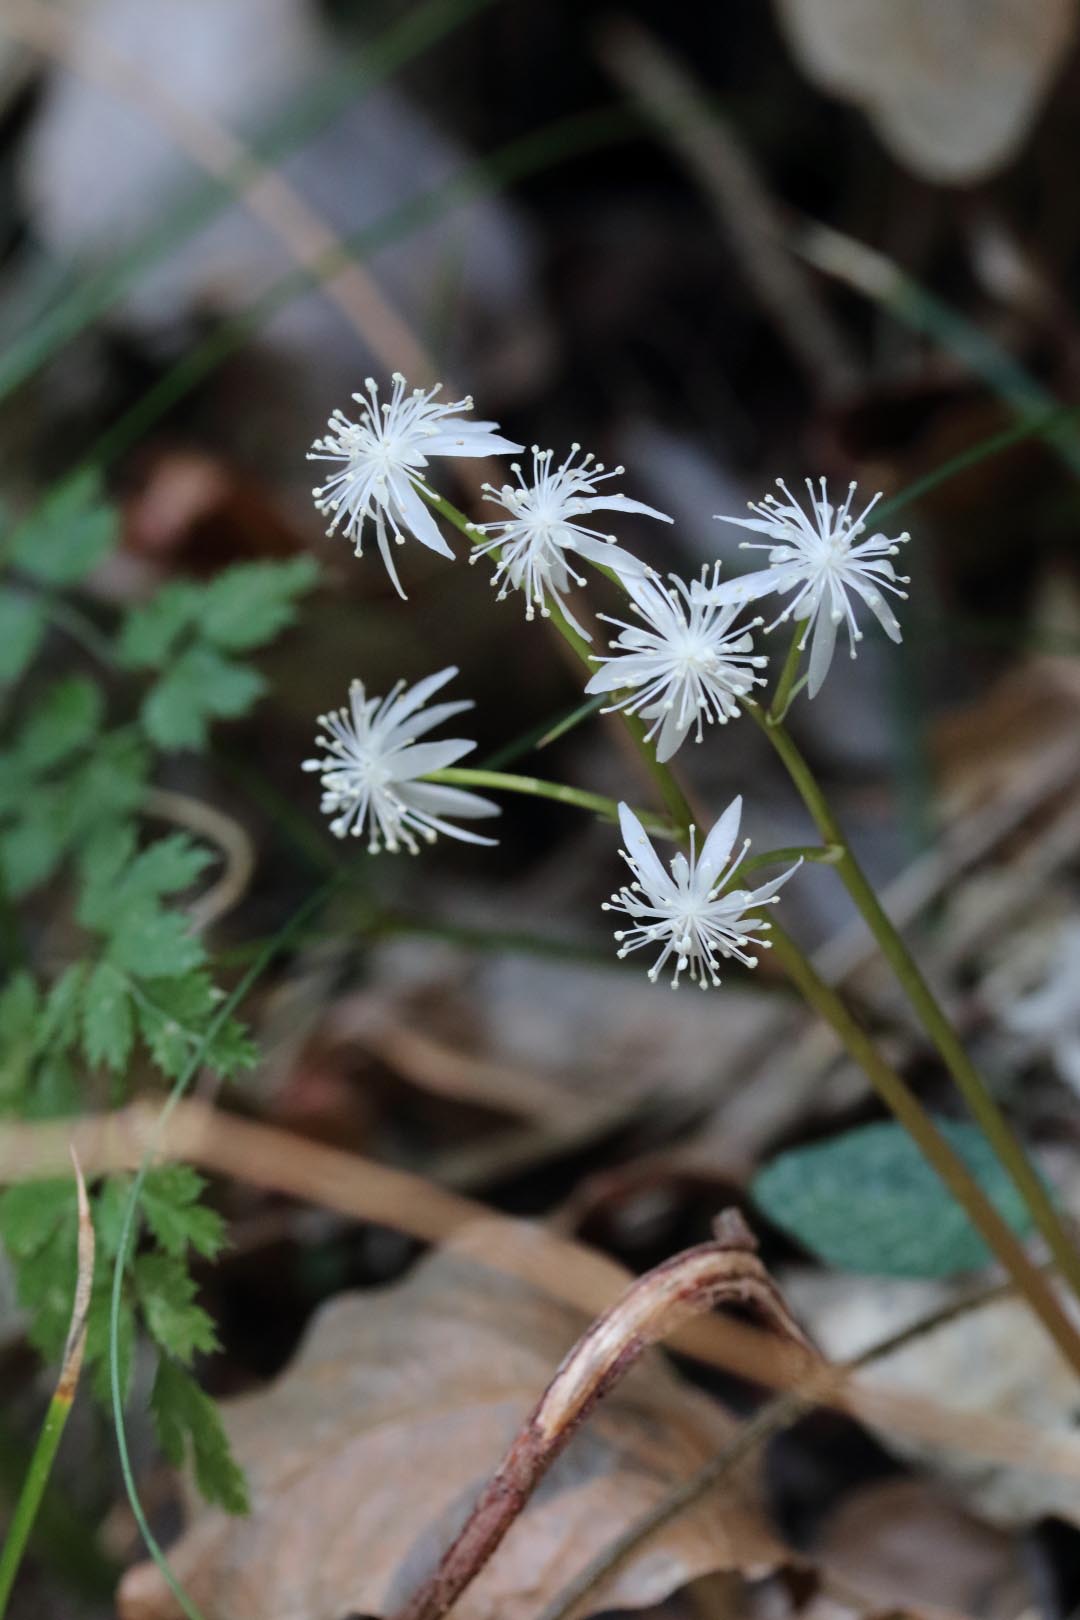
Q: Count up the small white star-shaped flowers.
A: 6